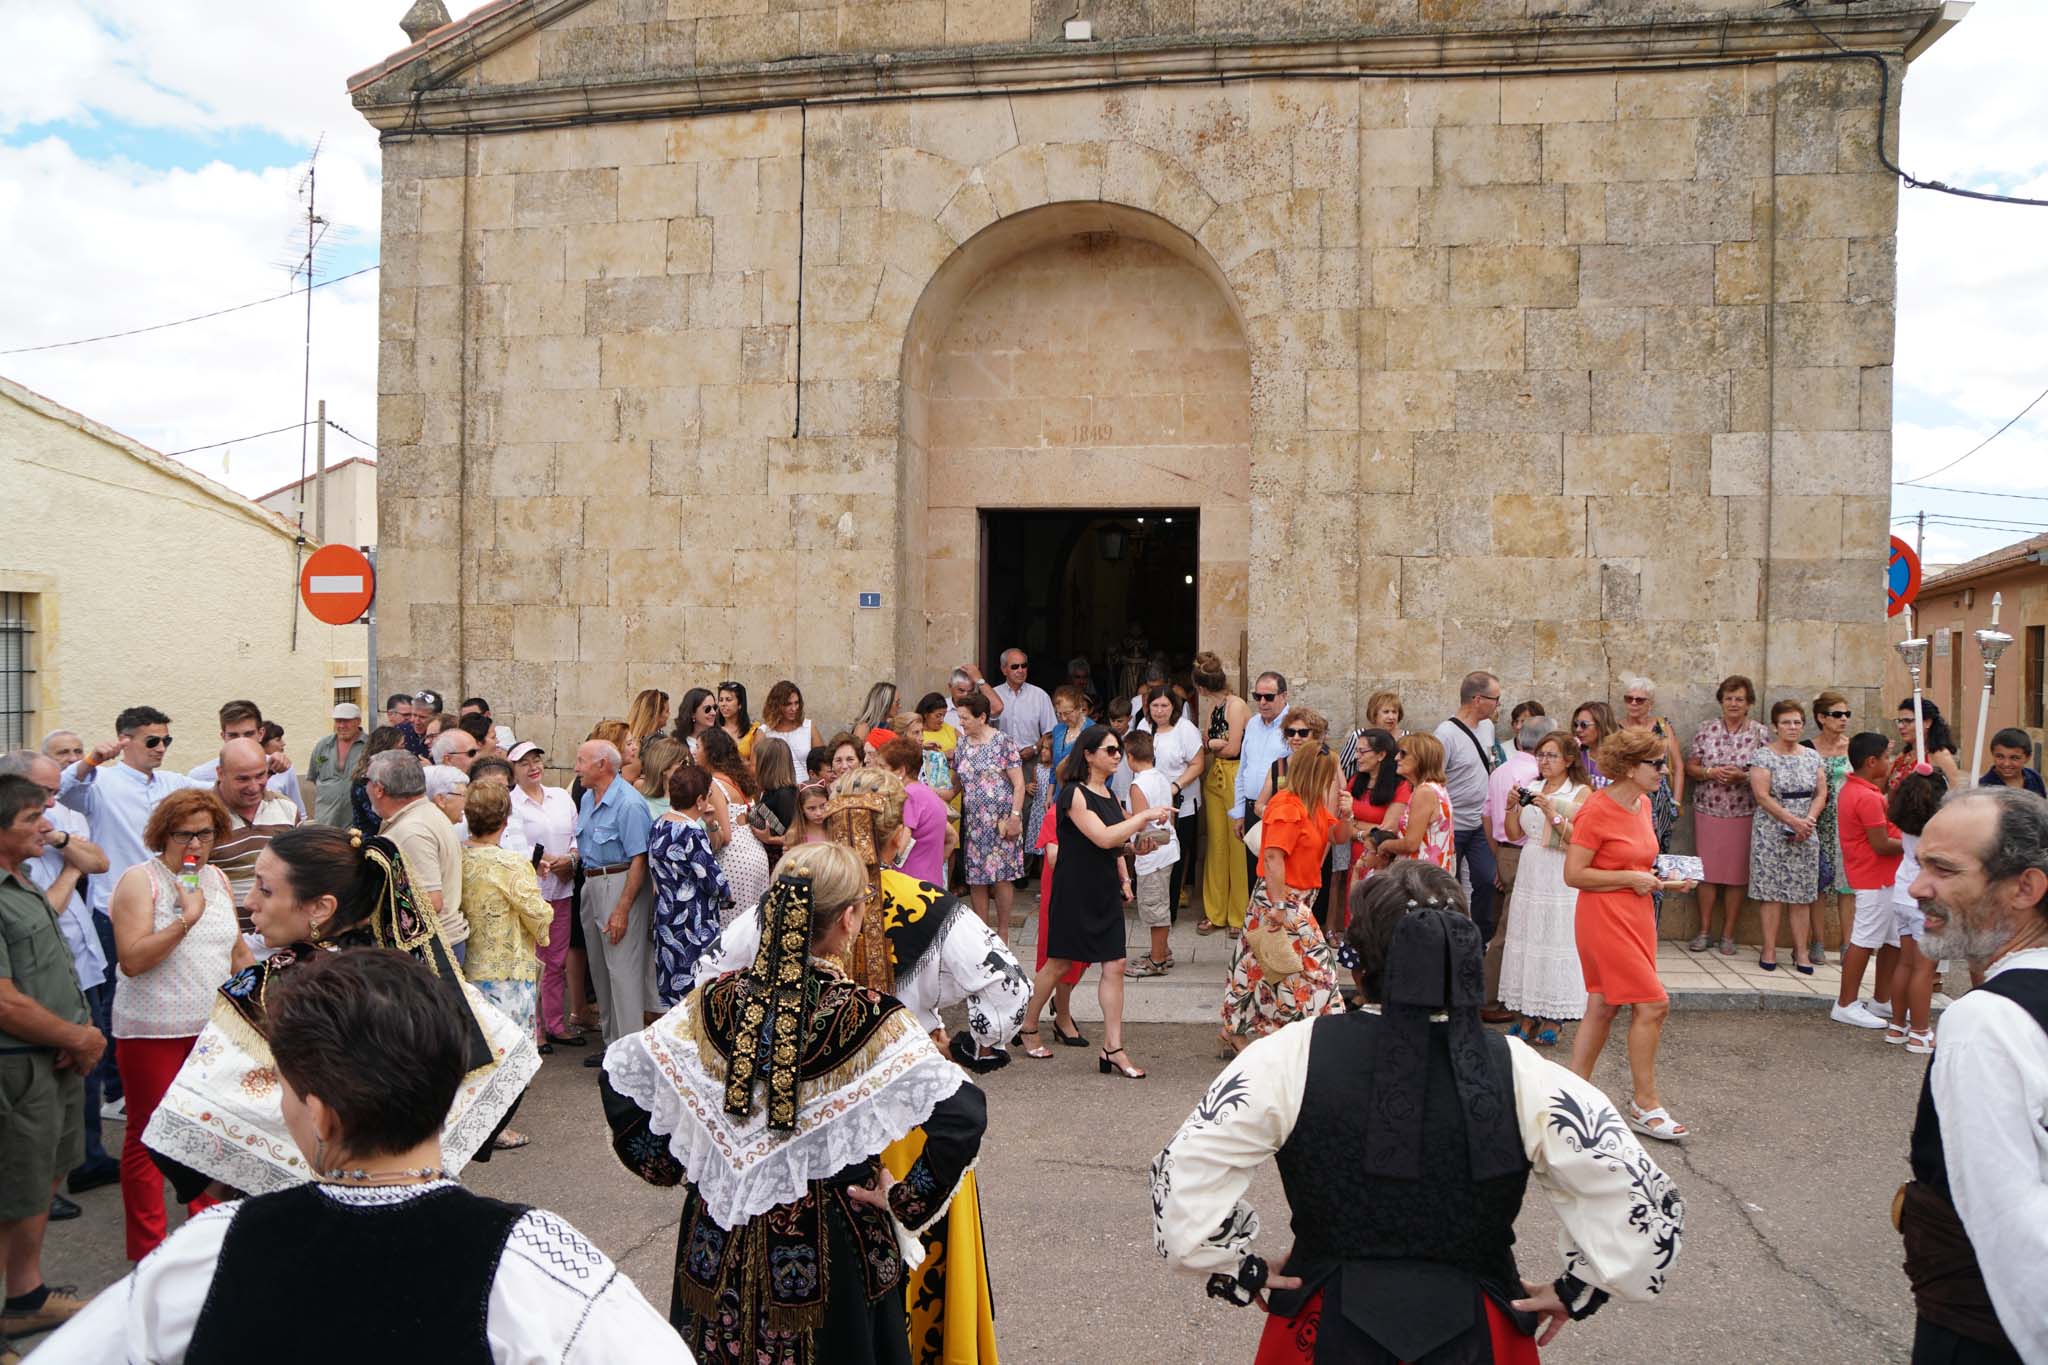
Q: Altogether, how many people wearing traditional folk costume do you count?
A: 6